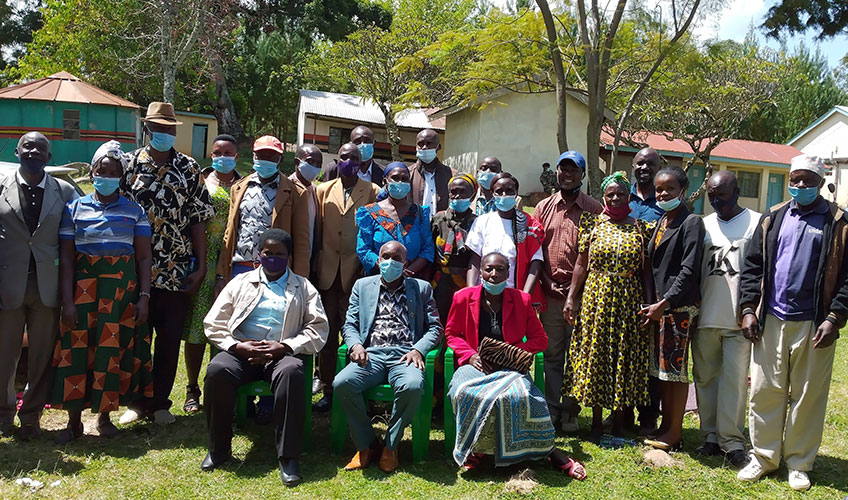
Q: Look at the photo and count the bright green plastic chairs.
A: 3